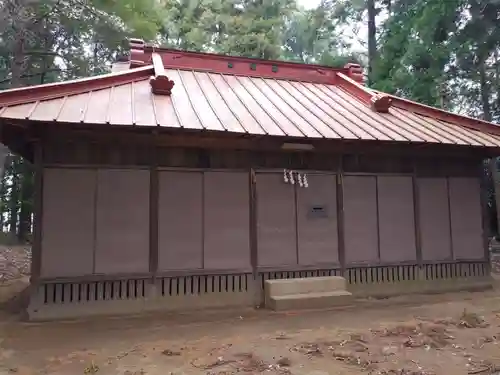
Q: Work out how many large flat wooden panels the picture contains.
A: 10